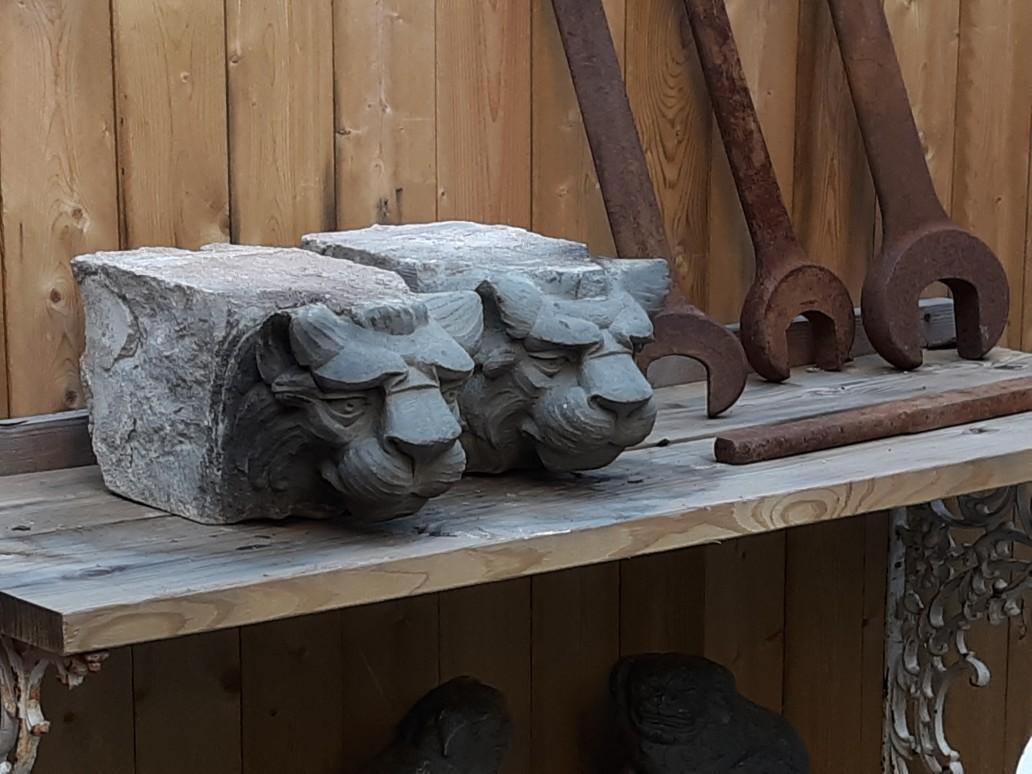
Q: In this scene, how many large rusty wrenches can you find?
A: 3